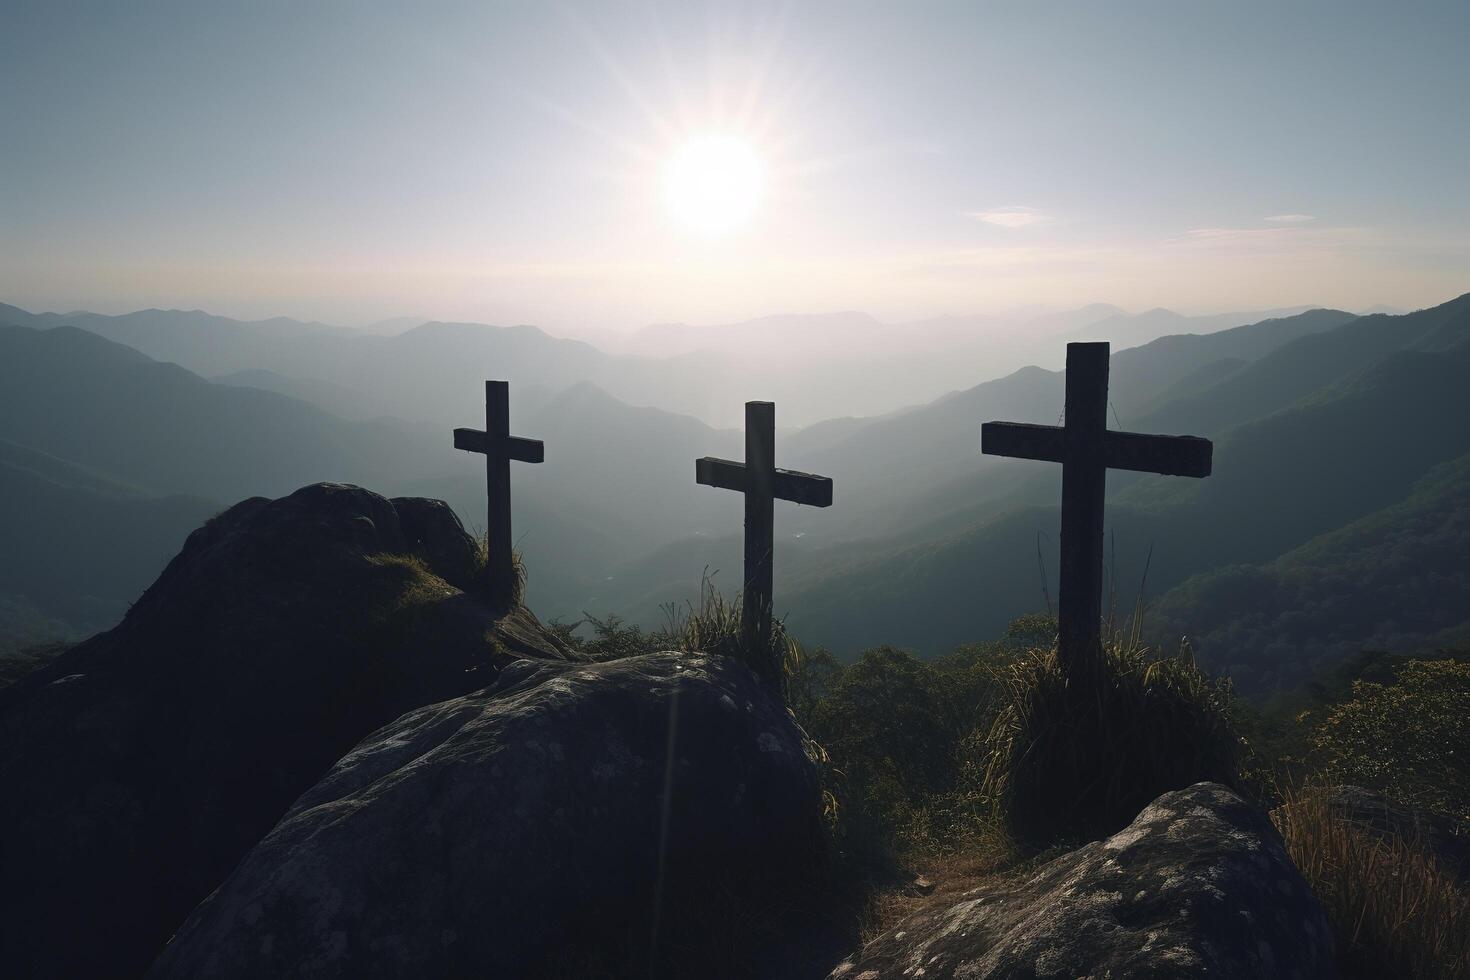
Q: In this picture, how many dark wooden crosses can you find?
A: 3